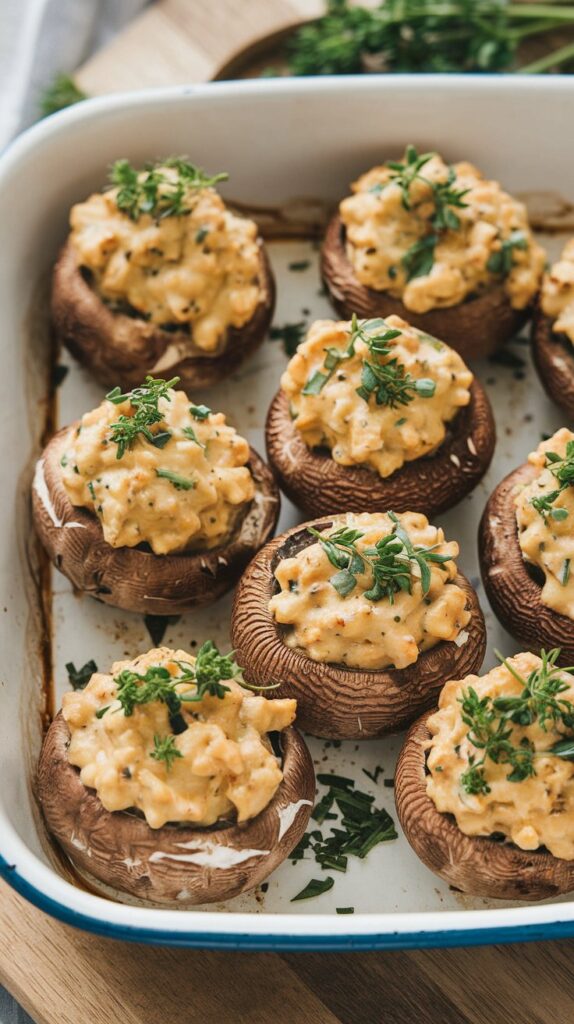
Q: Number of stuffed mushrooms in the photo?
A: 9